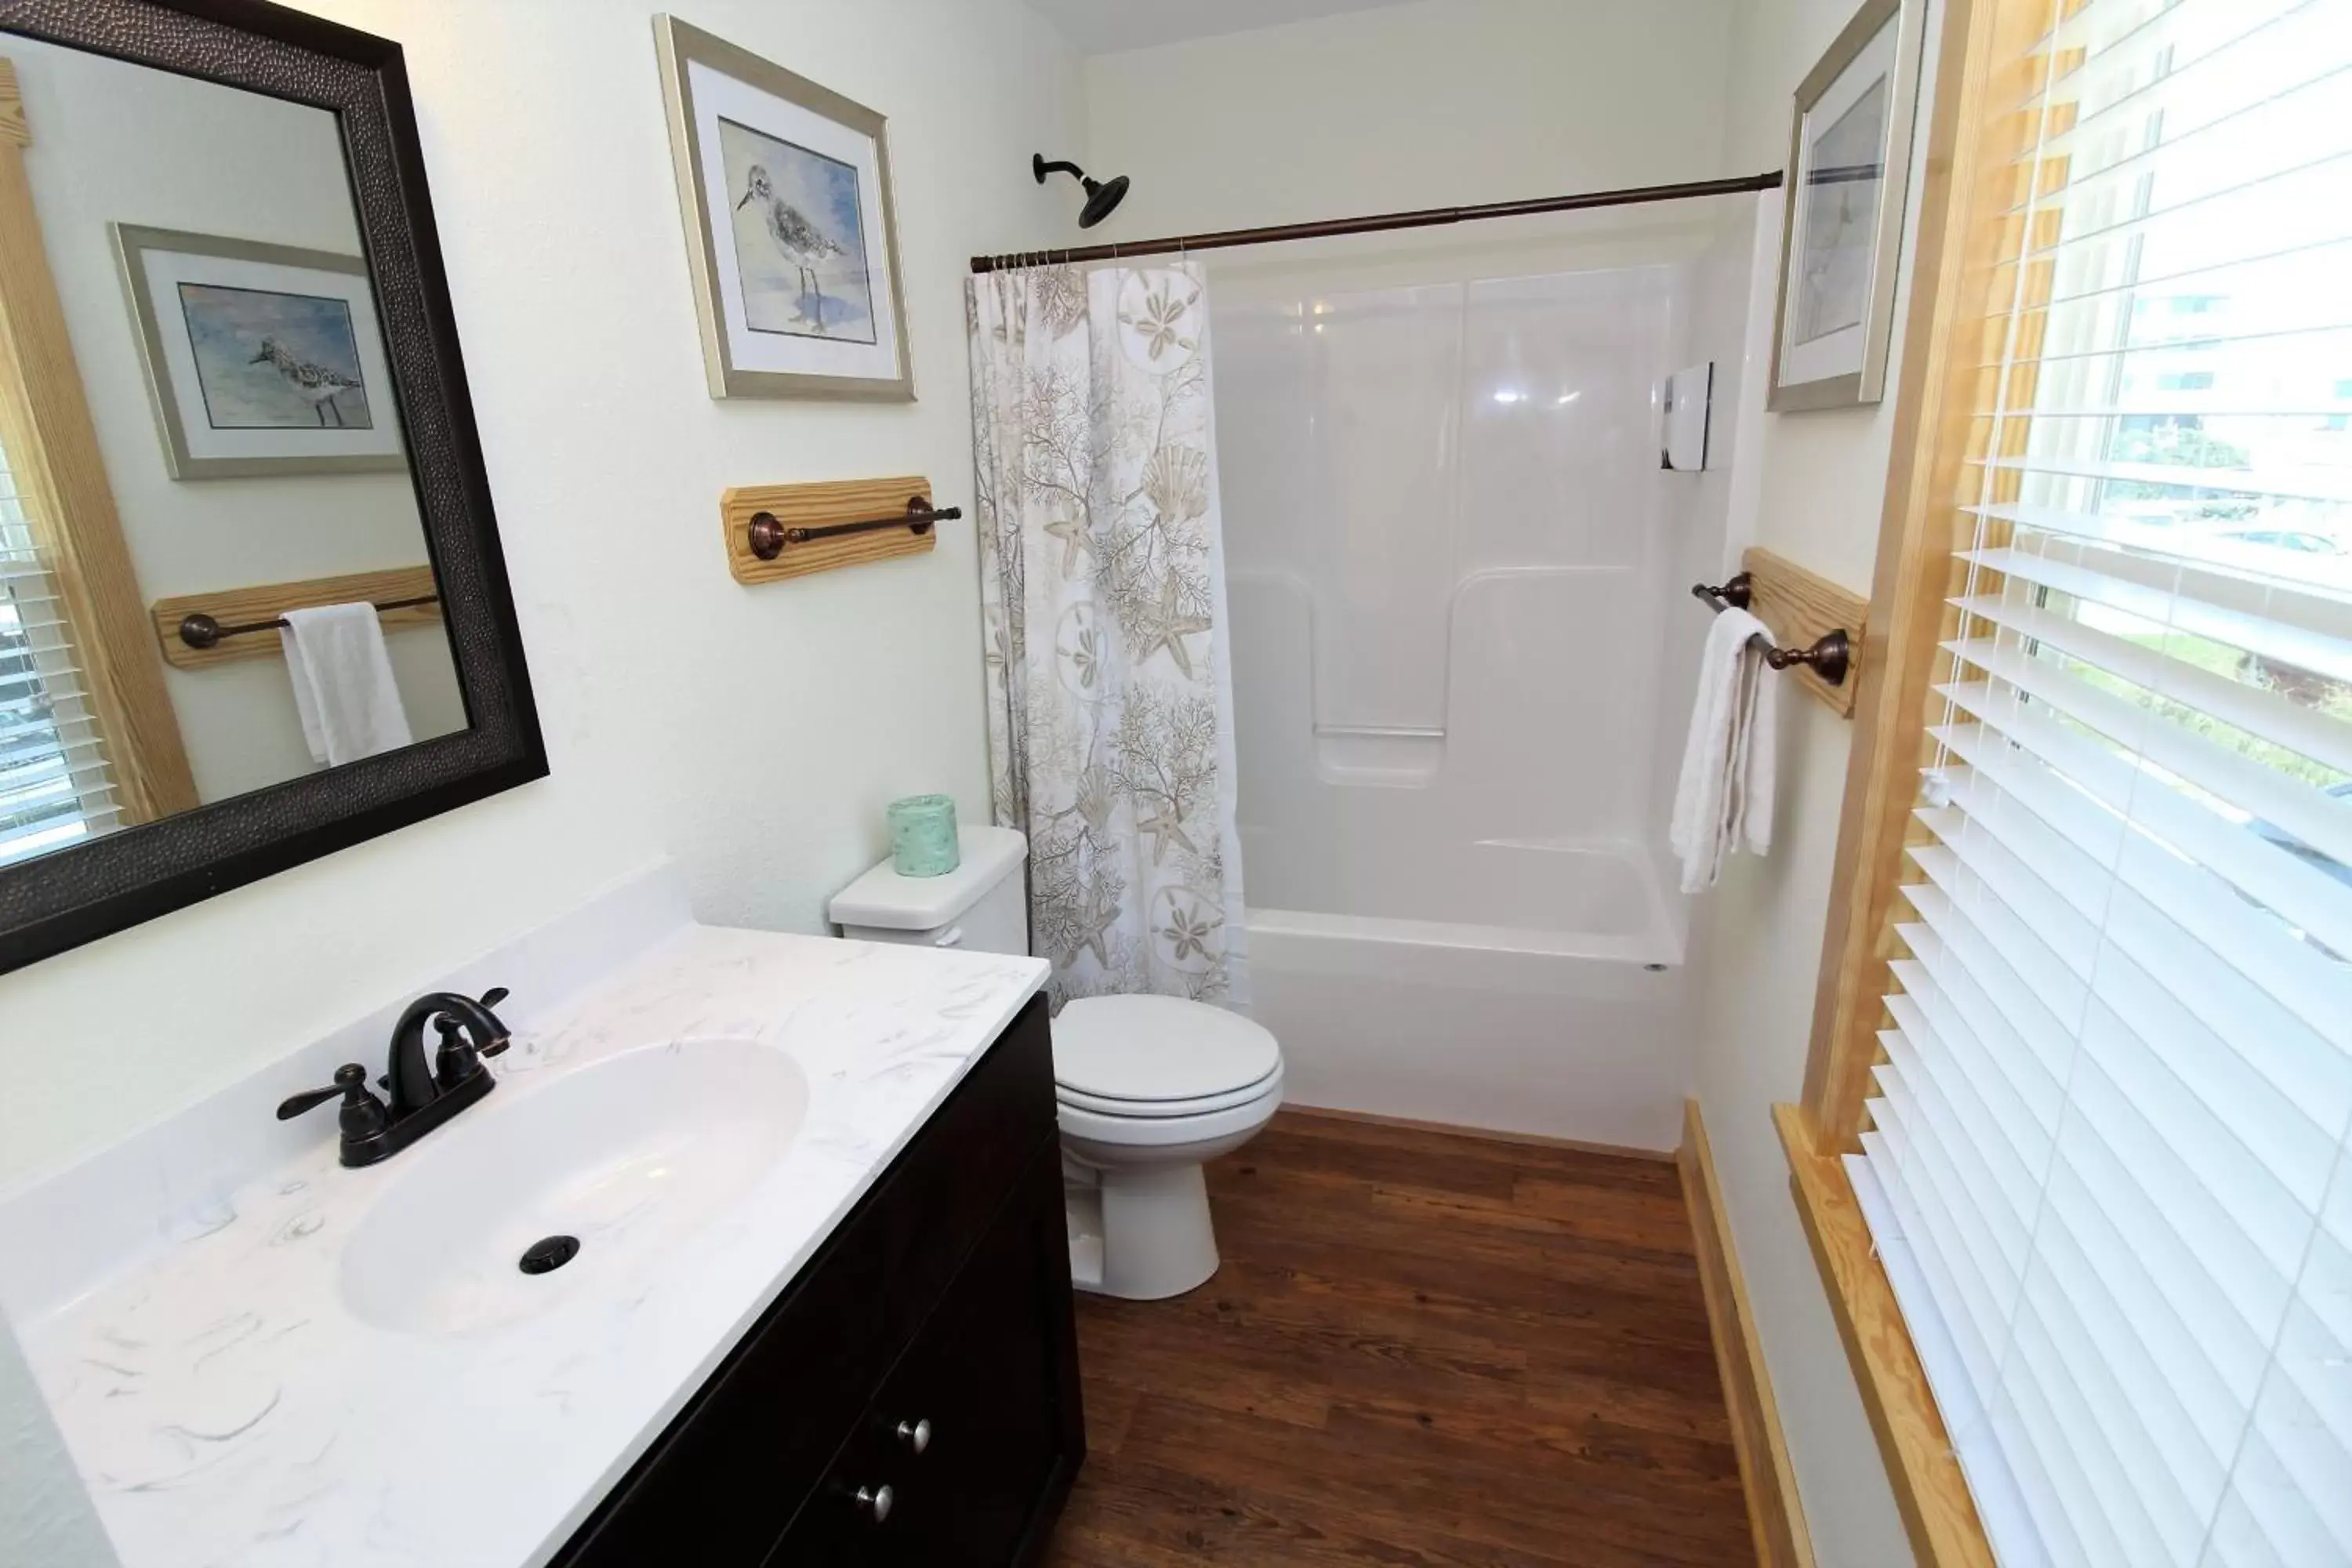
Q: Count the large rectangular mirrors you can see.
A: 1